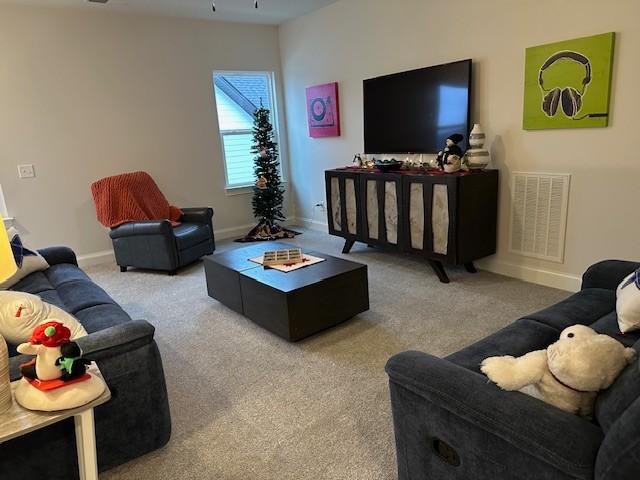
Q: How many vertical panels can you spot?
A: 6